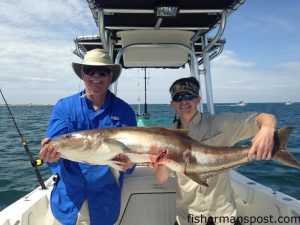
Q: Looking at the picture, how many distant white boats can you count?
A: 2